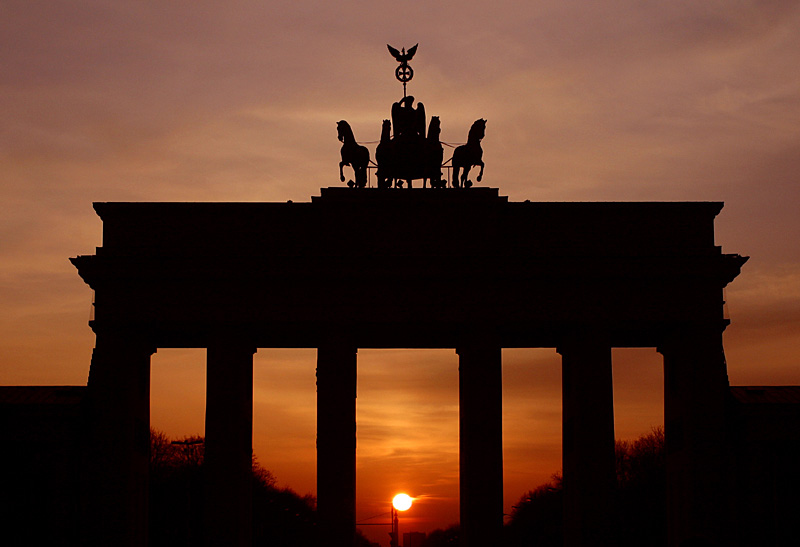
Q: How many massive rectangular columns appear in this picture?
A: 6